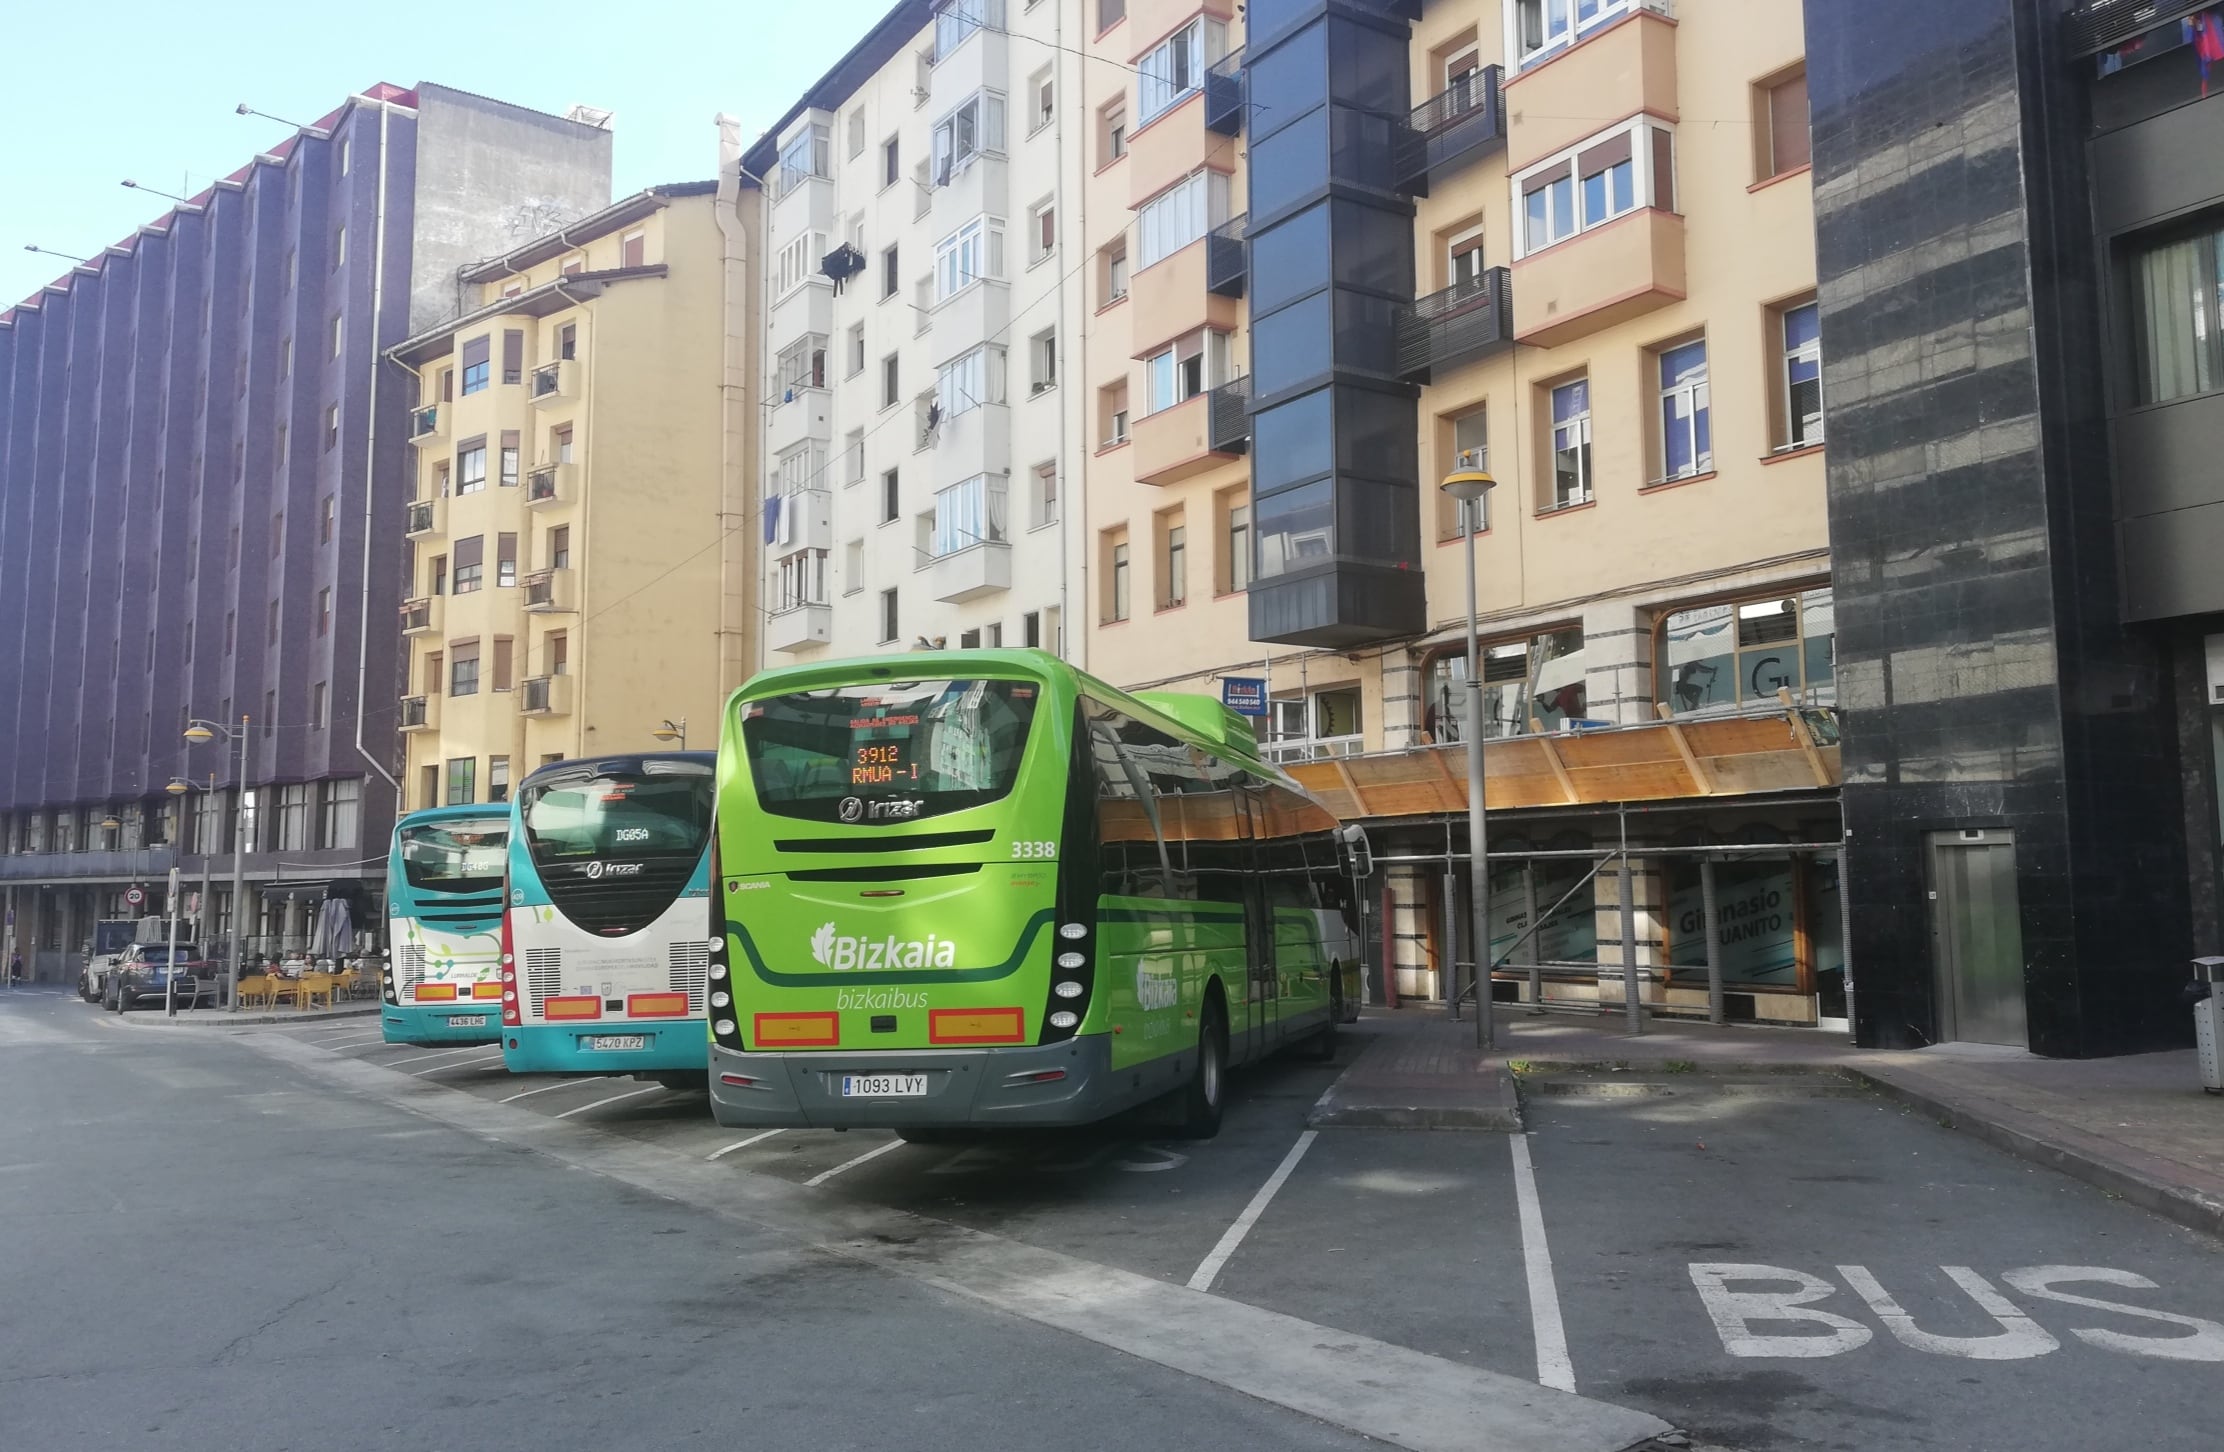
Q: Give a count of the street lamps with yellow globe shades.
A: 5